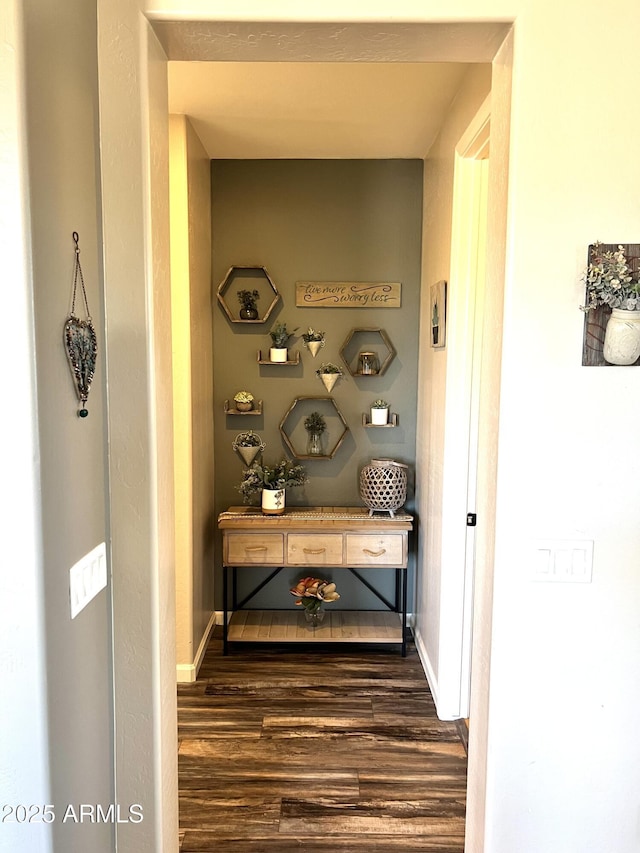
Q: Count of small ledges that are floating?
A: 3